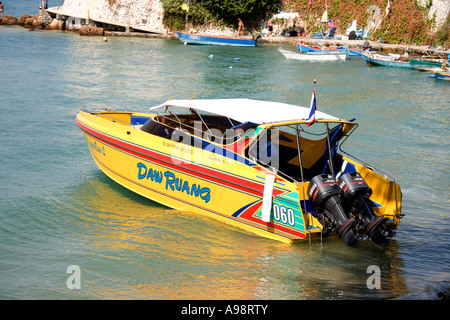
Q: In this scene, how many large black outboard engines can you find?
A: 2